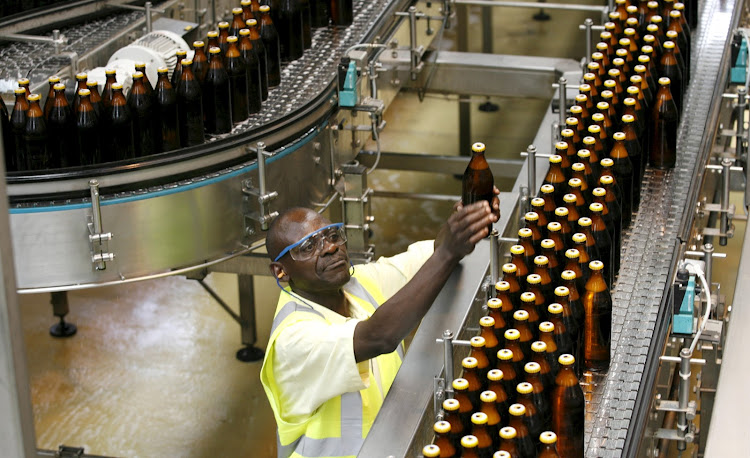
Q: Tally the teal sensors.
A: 3